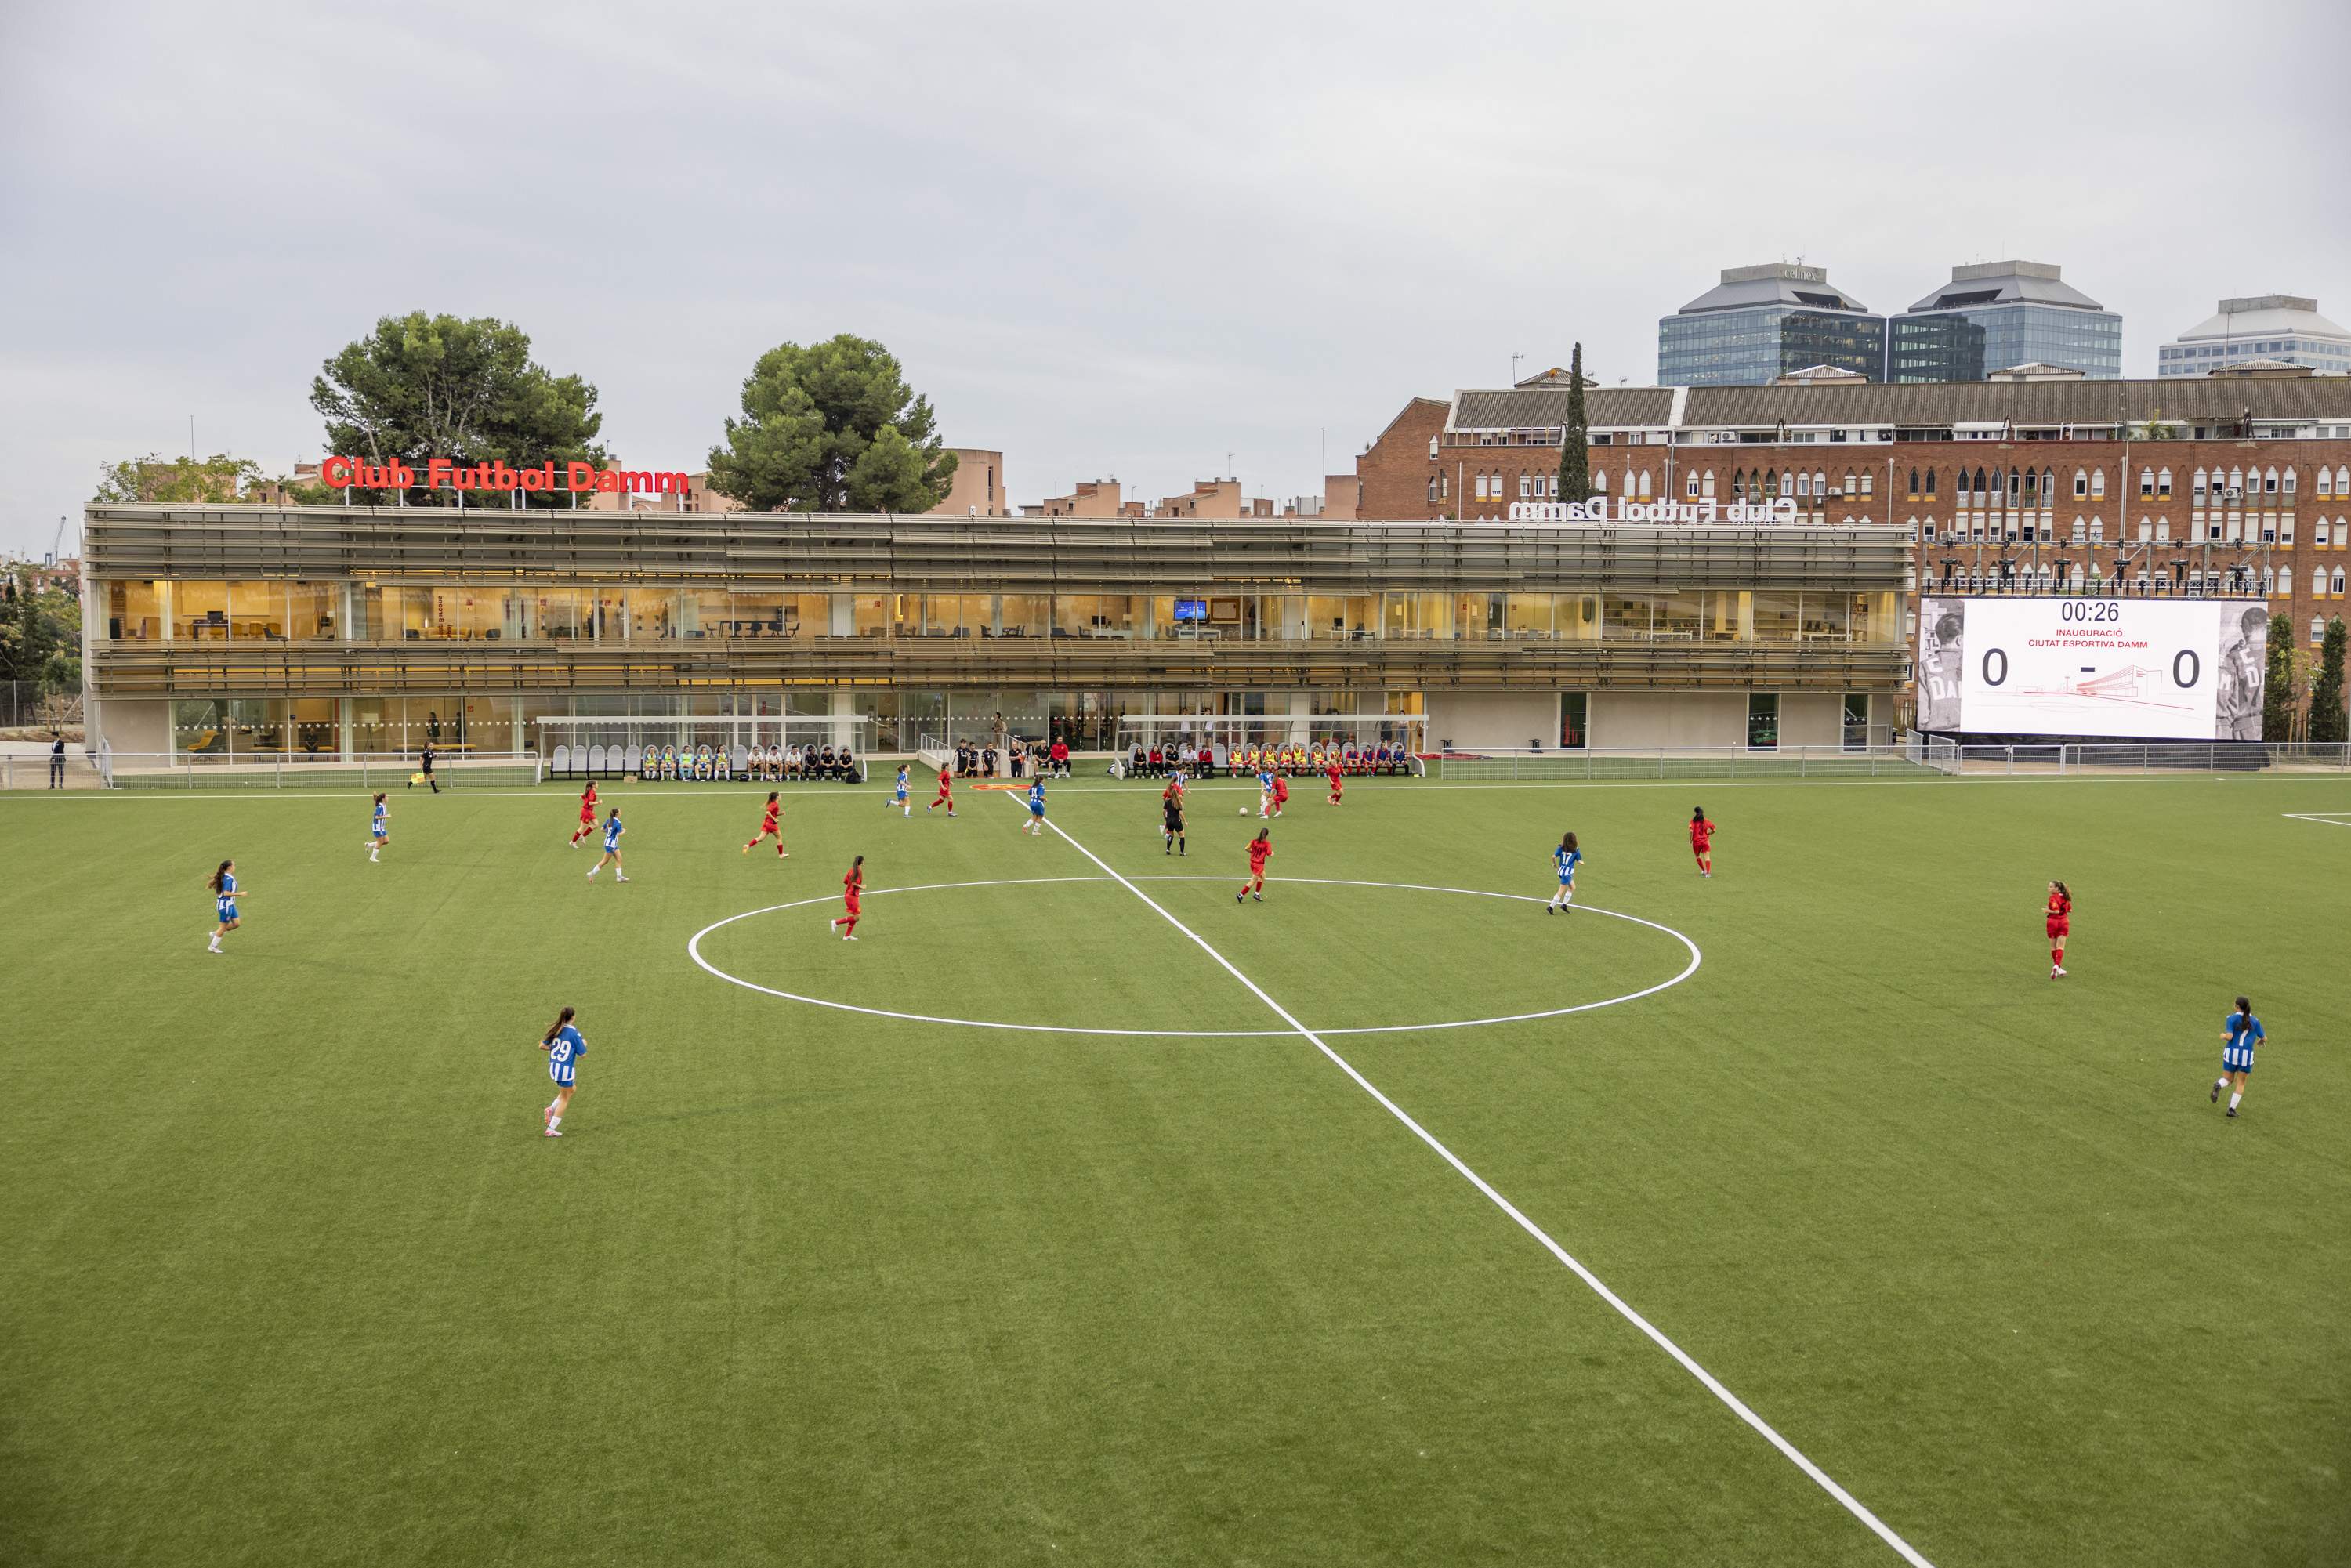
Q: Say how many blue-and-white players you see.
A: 10